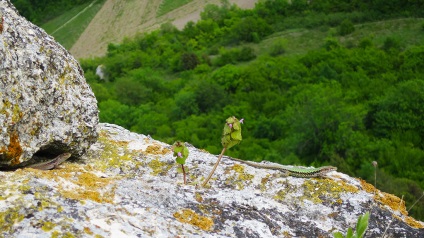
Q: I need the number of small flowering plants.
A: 2